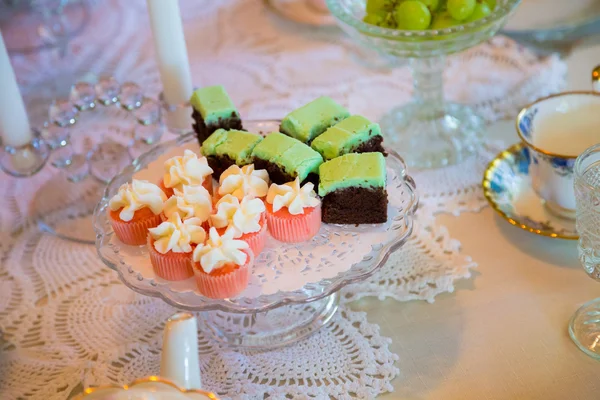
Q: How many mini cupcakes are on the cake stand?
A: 8